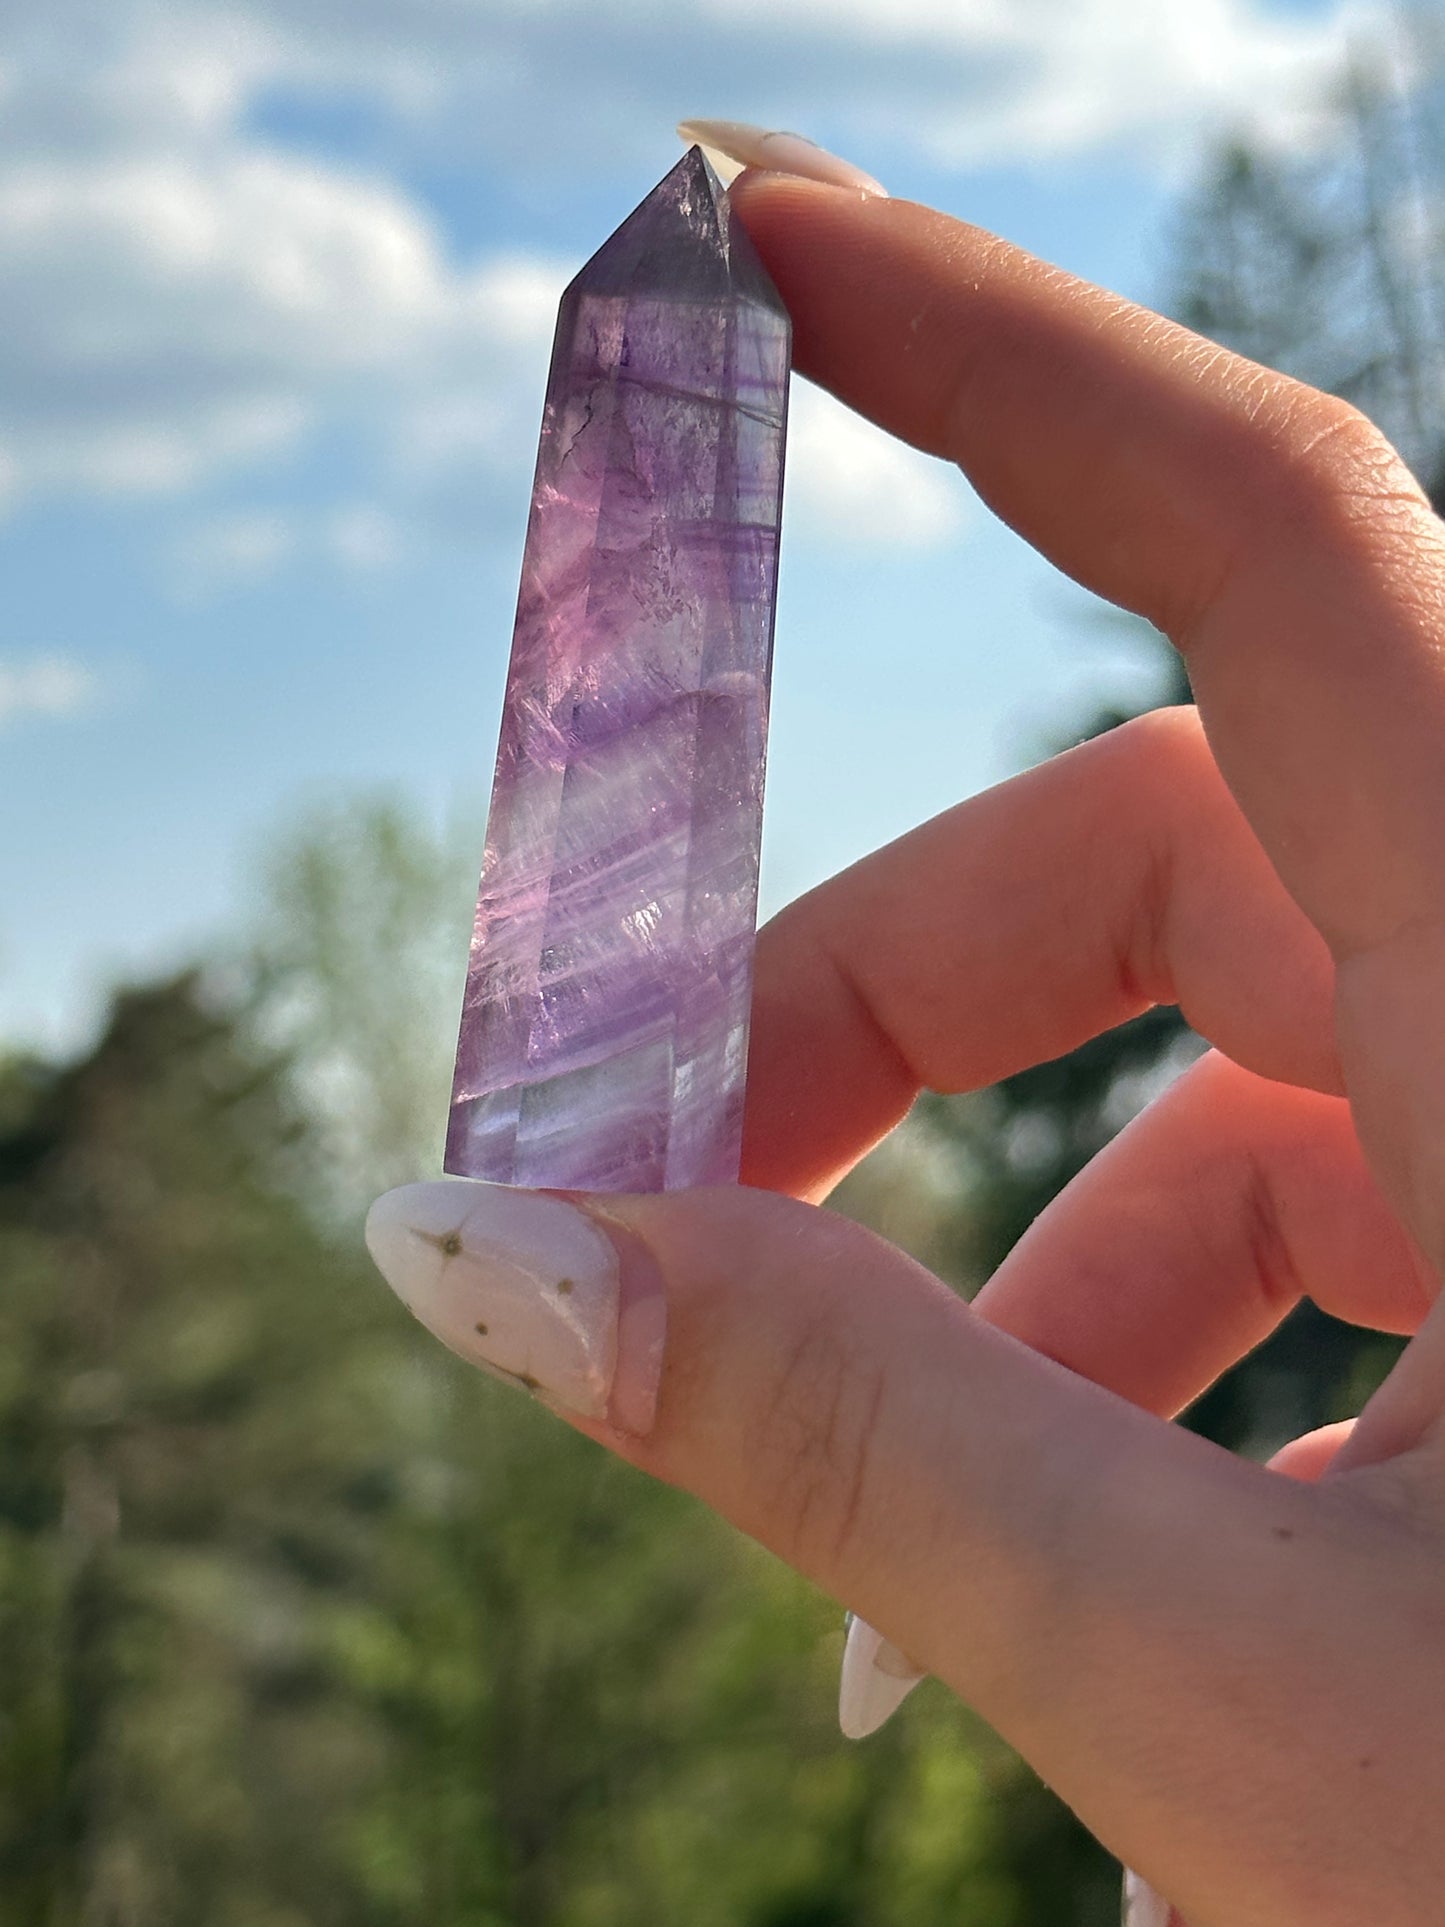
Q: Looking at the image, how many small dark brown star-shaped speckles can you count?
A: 4